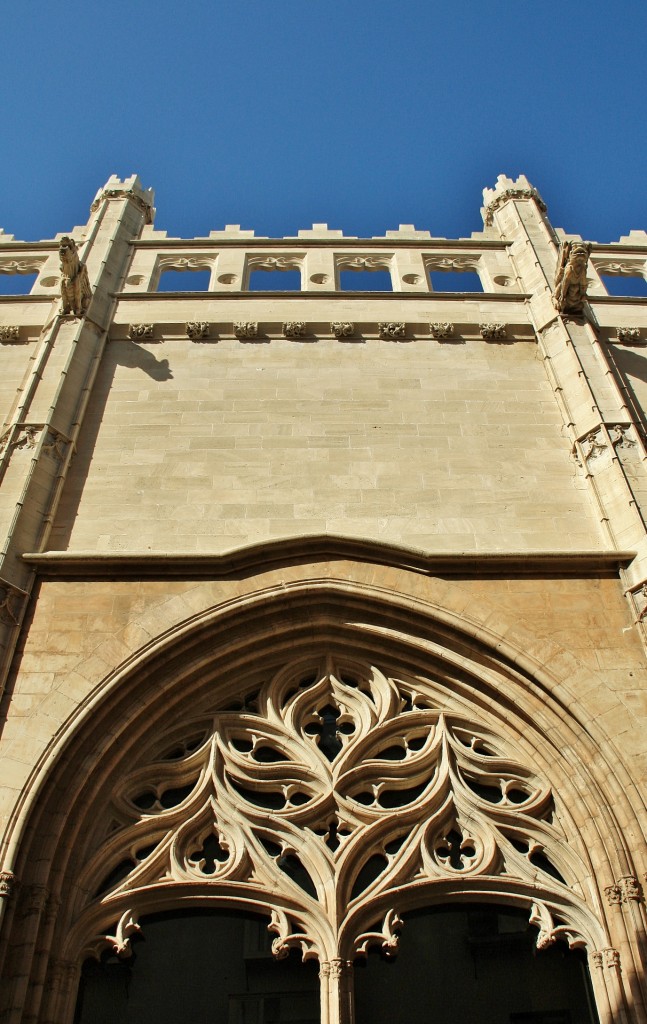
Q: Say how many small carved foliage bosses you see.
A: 10